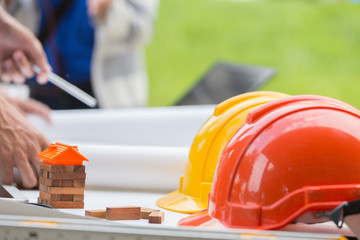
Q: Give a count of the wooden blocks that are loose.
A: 4